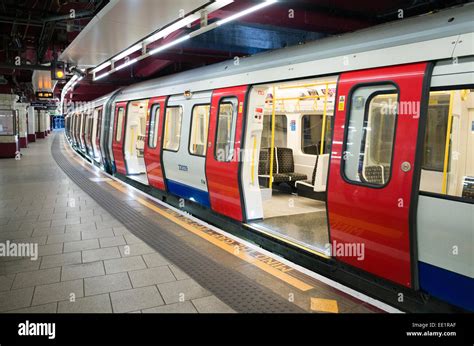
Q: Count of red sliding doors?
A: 4